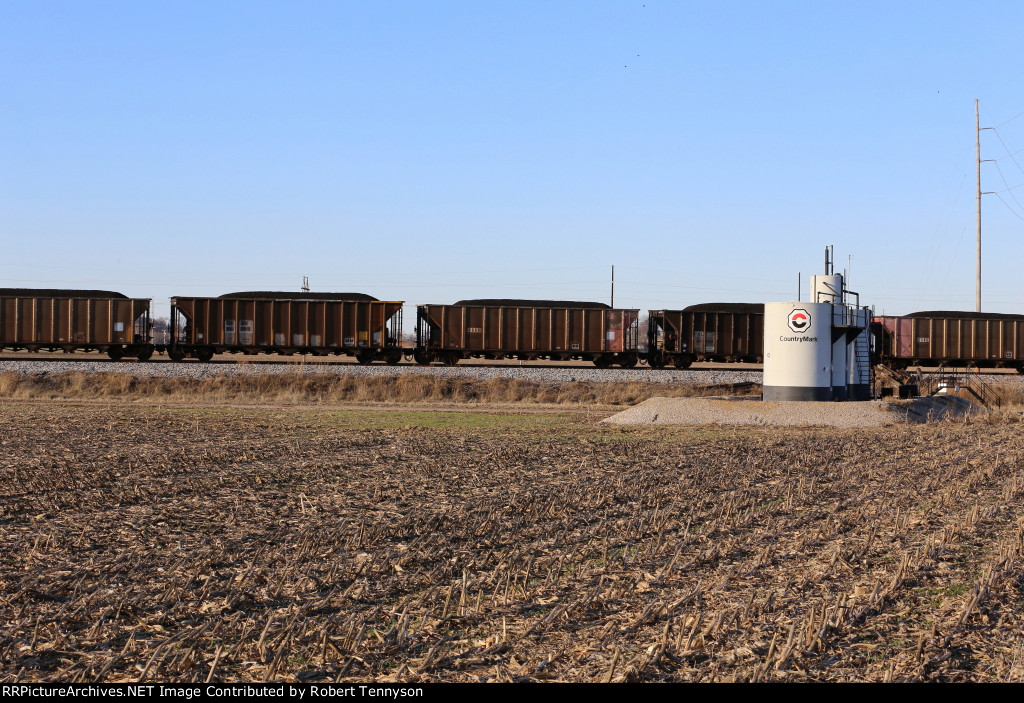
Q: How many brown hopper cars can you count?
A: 5